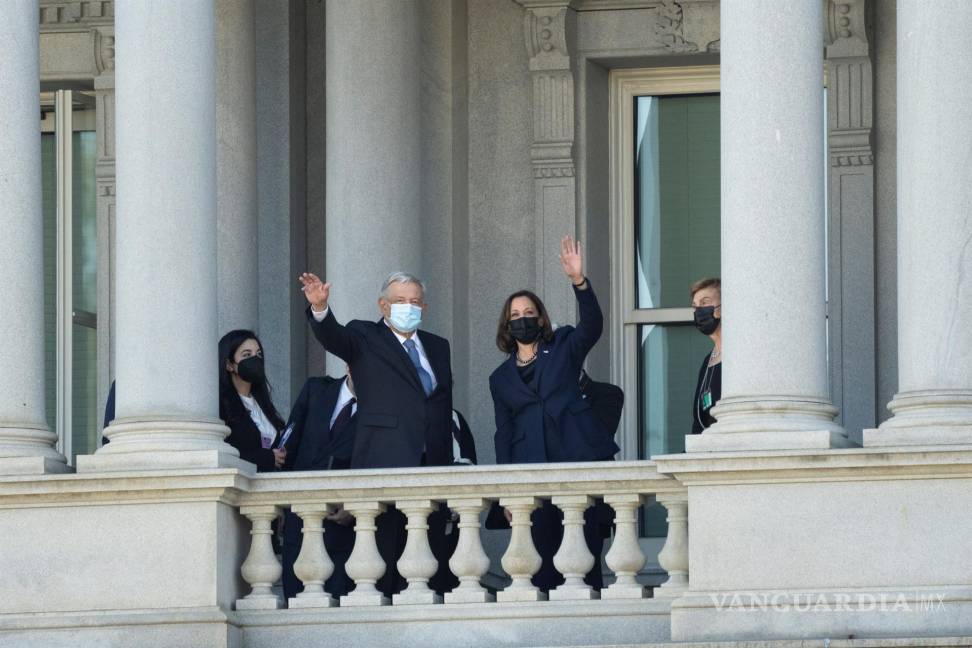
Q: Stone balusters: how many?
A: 9